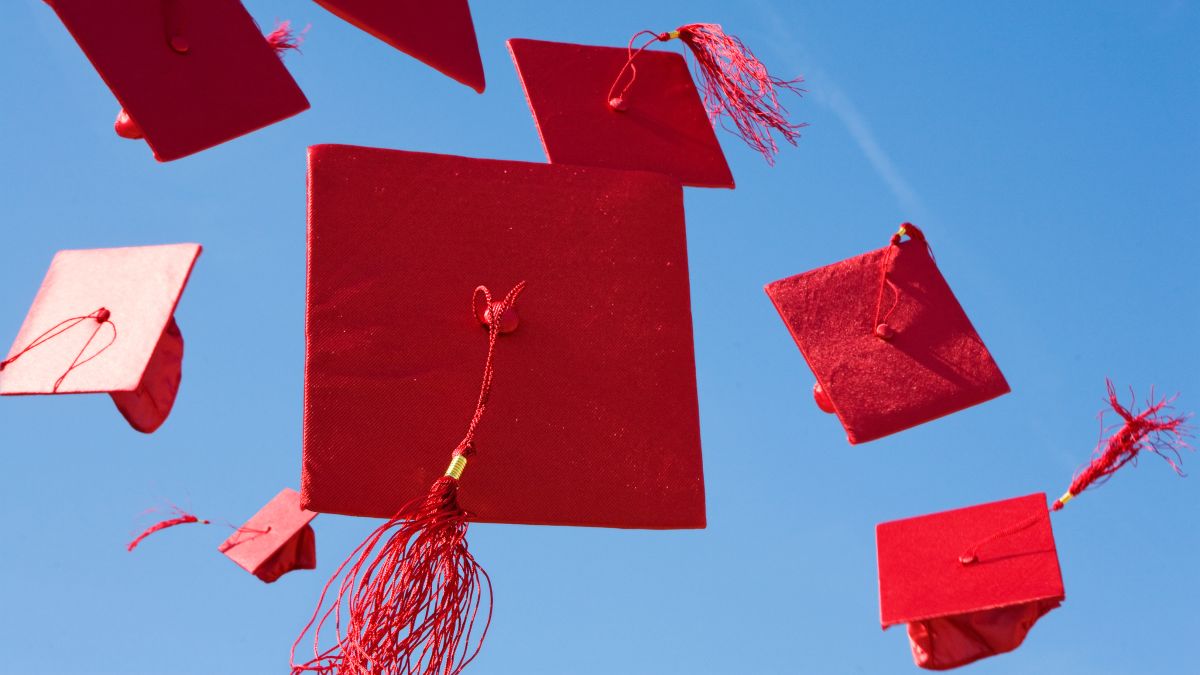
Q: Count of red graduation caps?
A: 8